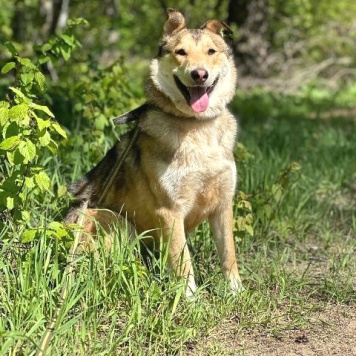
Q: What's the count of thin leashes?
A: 1